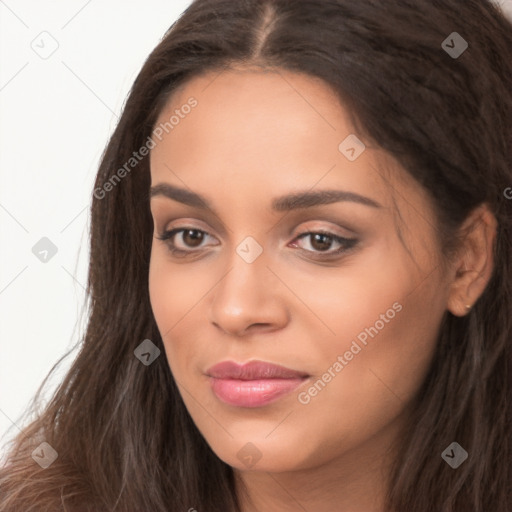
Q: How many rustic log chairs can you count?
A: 0